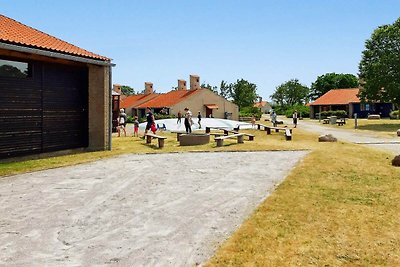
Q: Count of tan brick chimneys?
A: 4